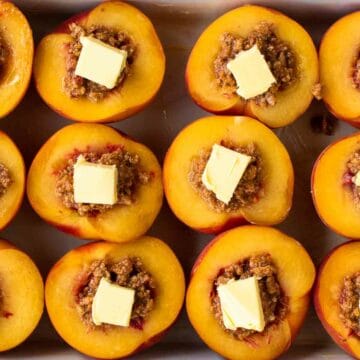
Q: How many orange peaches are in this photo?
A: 12